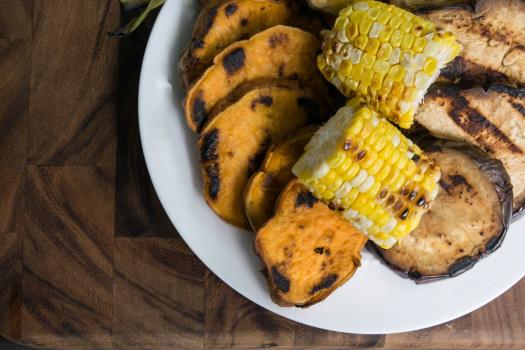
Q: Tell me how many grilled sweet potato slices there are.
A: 5